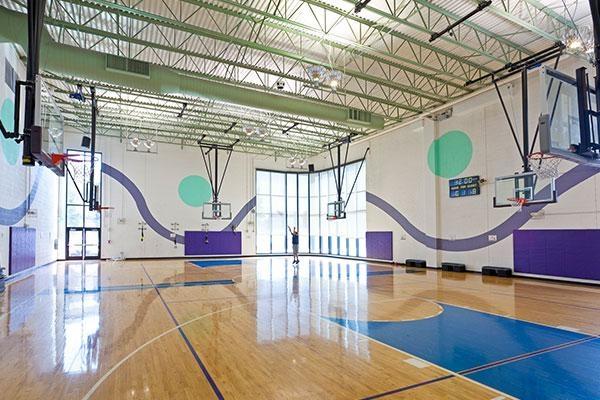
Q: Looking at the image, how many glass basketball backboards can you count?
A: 6